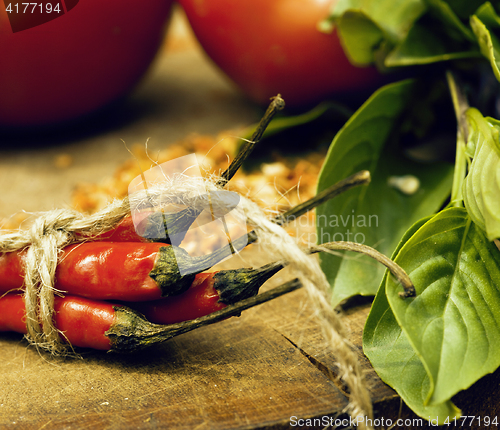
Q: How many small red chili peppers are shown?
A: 4